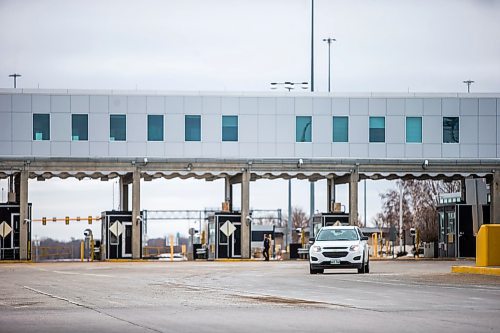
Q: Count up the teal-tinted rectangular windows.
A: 11